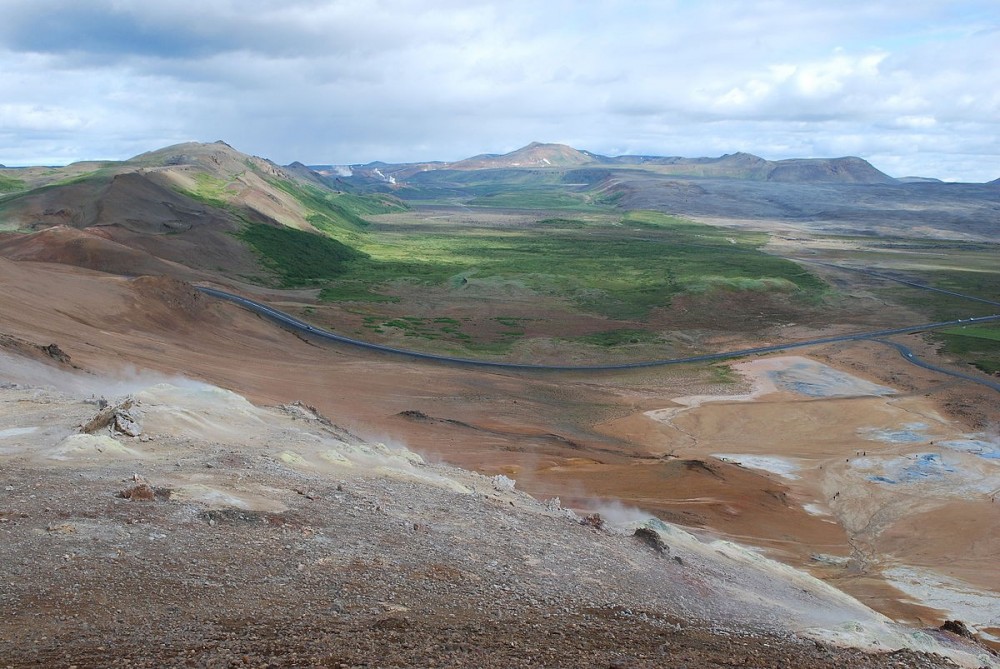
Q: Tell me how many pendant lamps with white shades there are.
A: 0